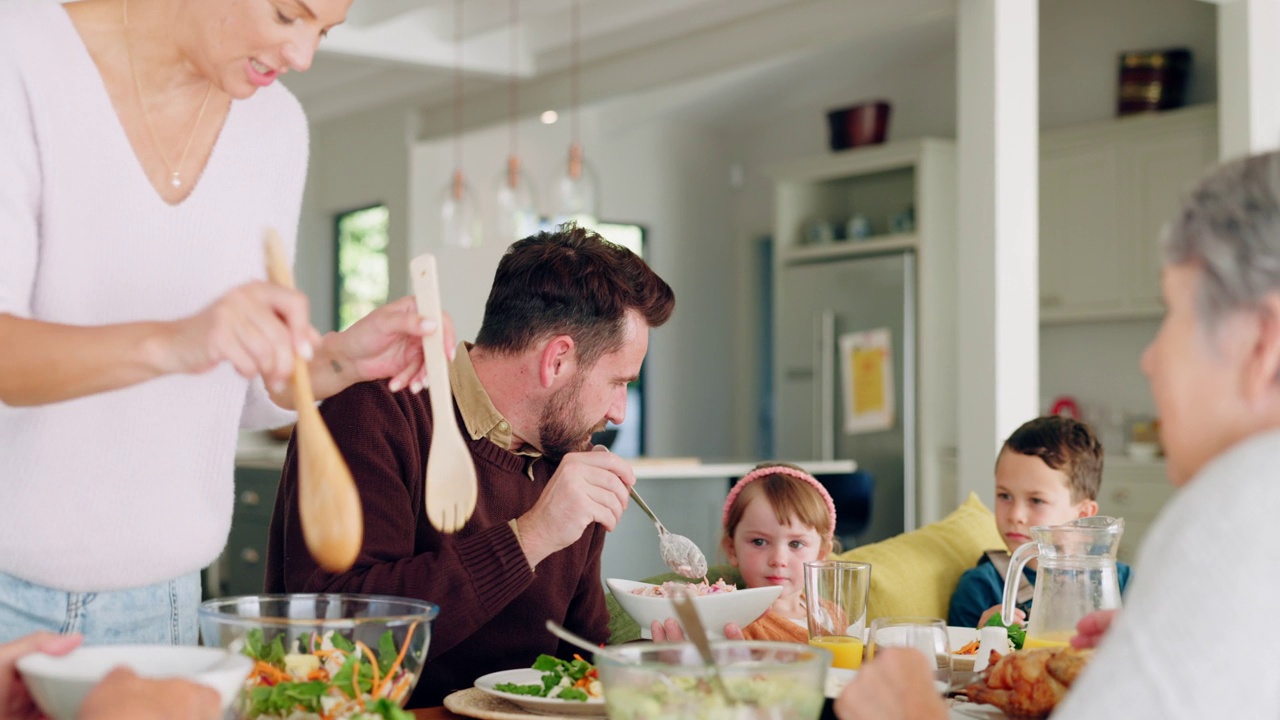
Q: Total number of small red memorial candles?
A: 0